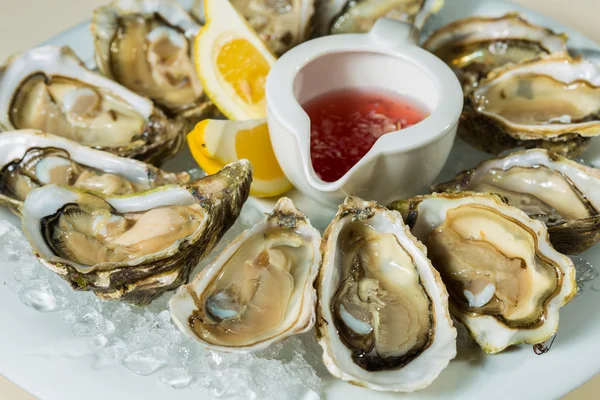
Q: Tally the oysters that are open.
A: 12